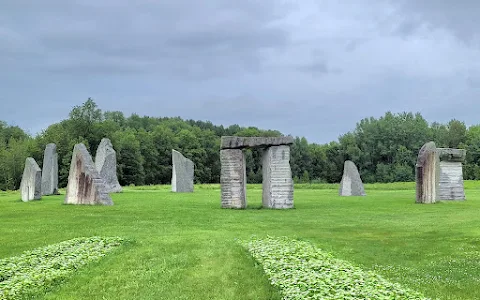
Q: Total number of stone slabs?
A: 12